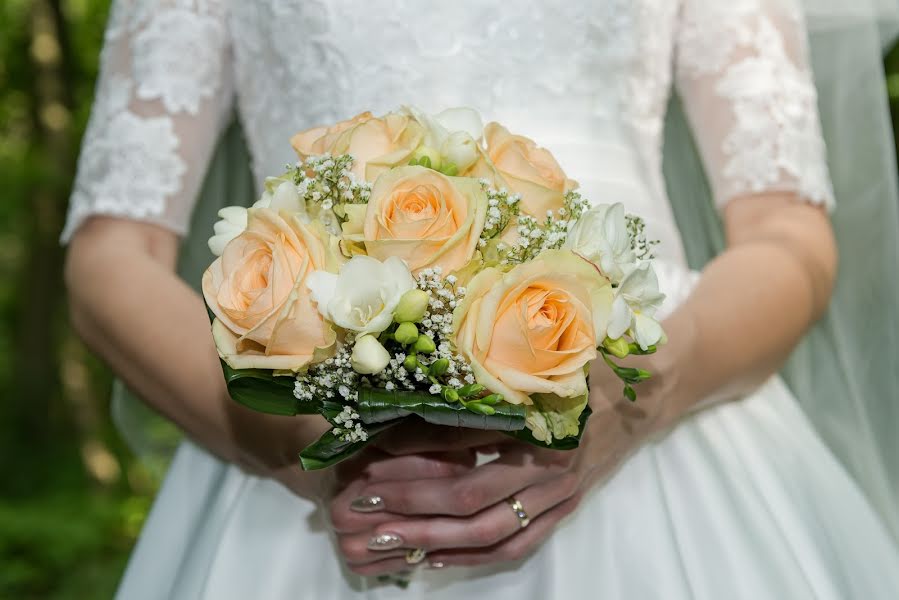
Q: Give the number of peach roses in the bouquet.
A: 5